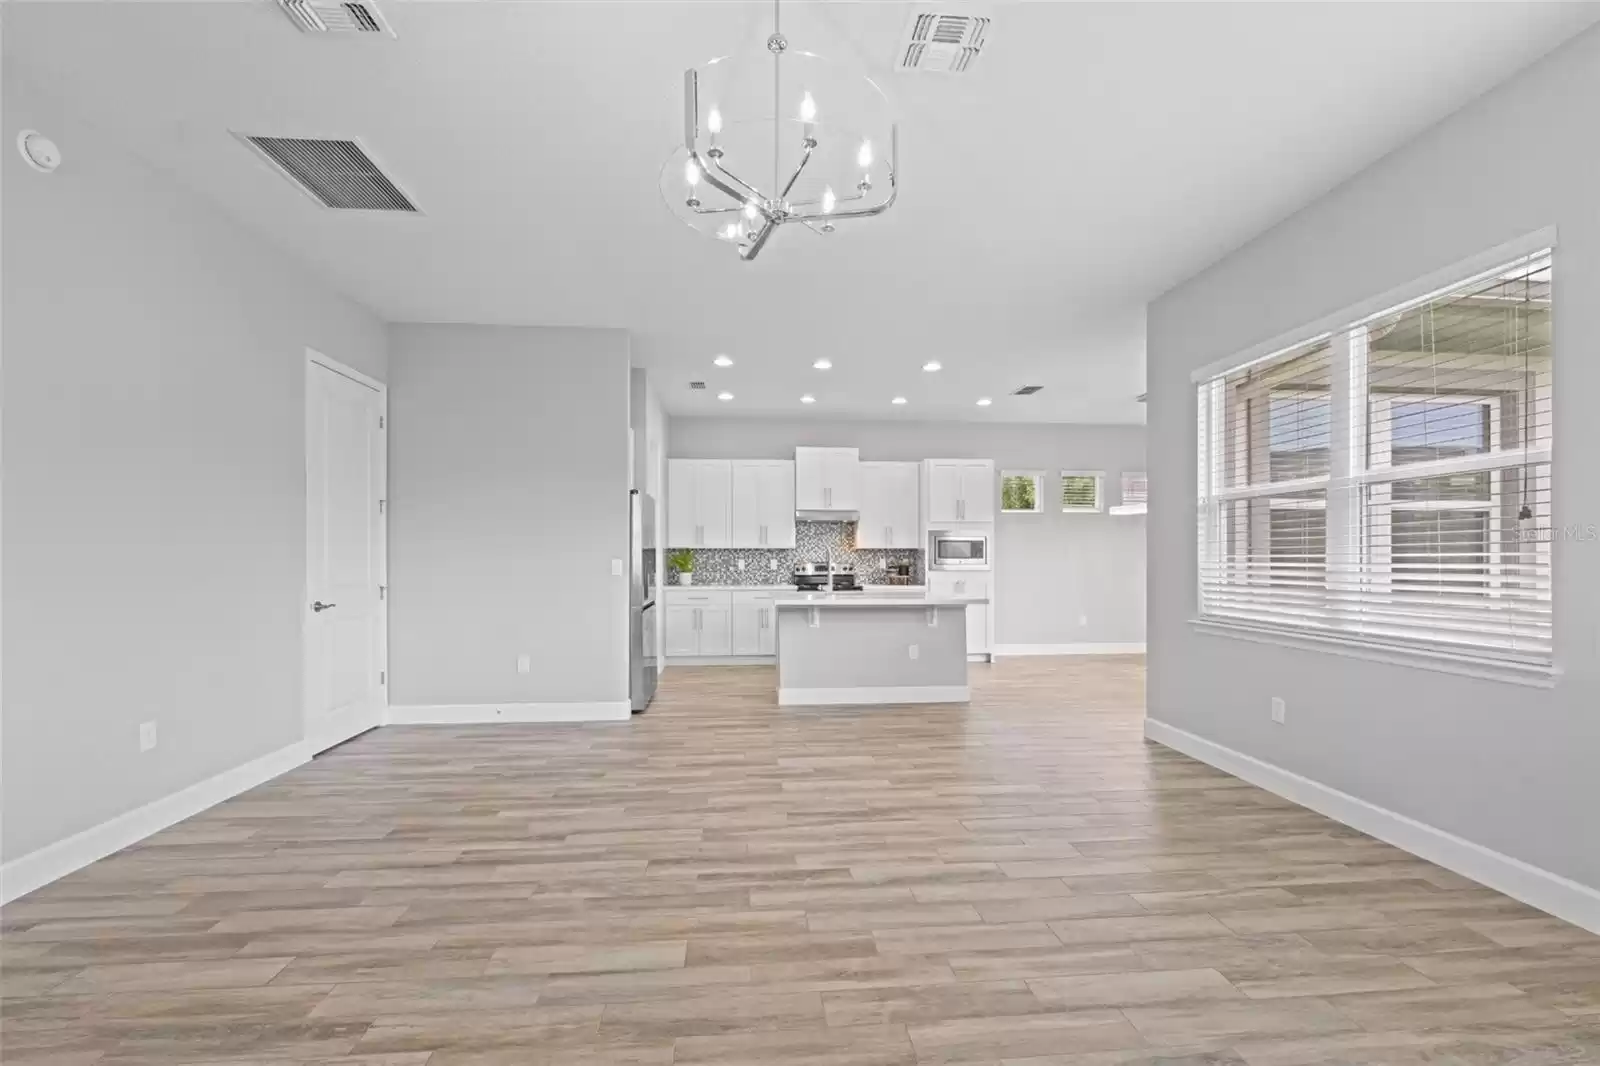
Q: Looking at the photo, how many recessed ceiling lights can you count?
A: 7